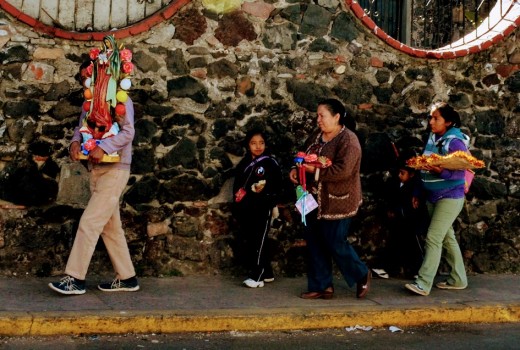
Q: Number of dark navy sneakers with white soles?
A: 2